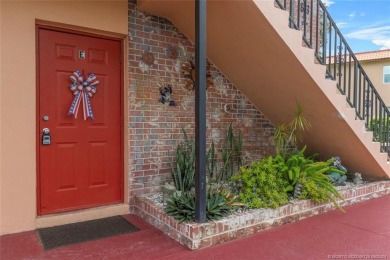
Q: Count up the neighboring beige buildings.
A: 1